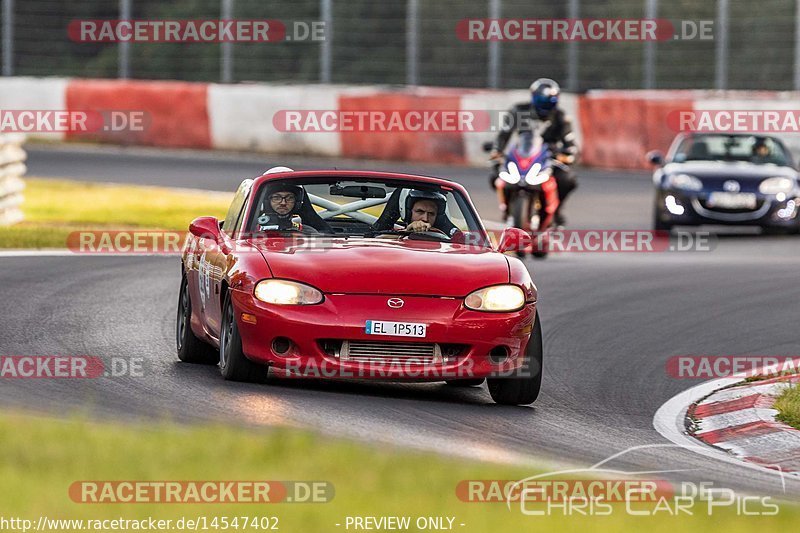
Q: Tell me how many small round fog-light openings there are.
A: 2